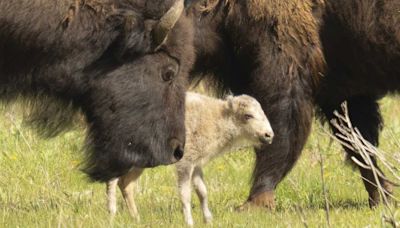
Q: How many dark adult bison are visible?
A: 2